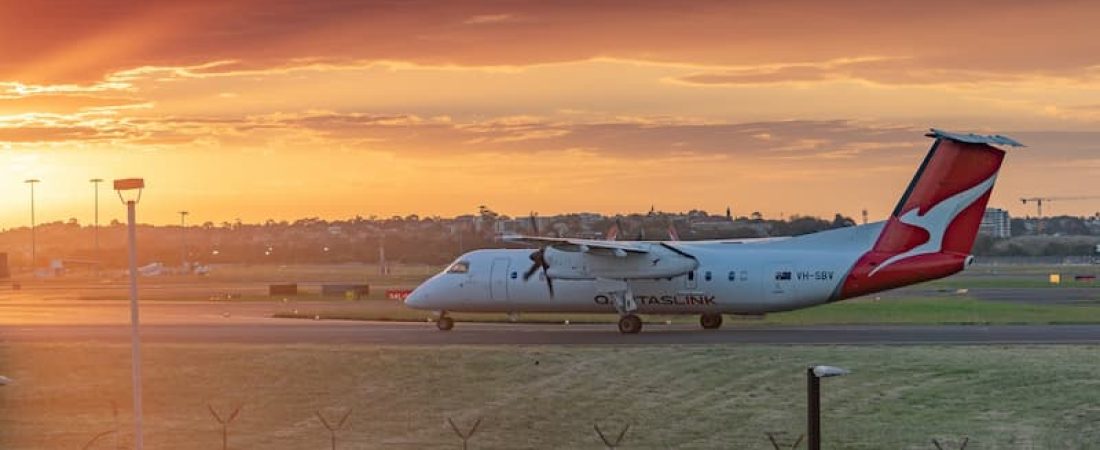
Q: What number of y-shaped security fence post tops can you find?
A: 6